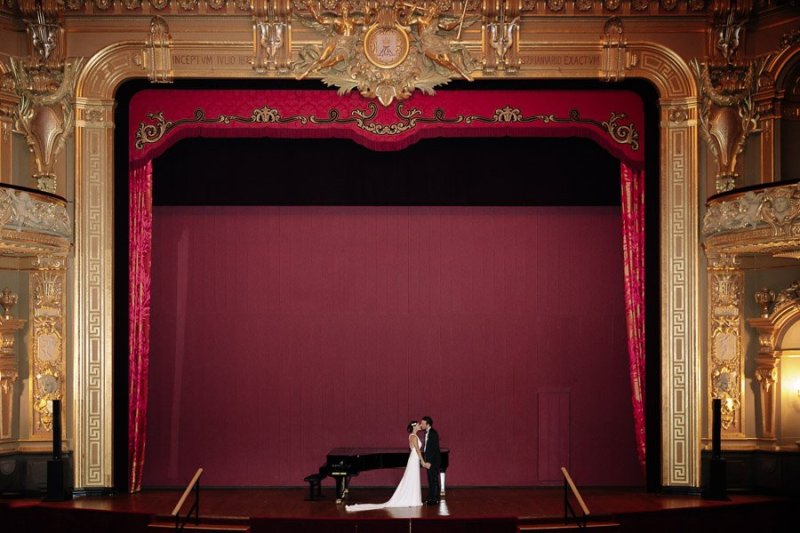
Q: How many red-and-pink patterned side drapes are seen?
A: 2